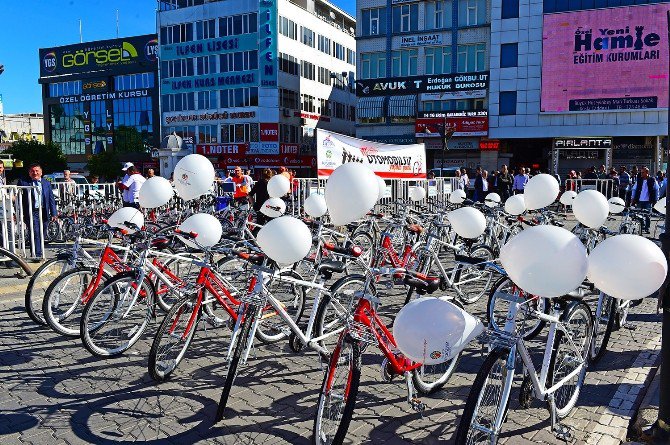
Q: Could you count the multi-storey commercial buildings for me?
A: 4